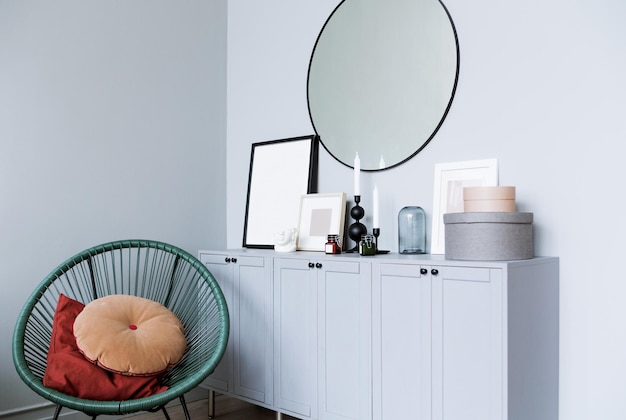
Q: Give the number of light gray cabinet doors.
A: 6